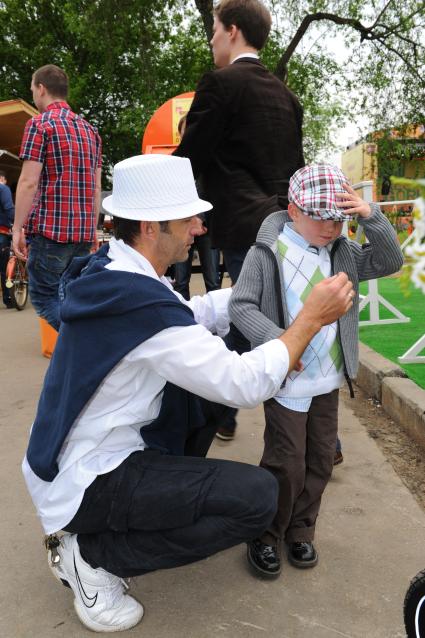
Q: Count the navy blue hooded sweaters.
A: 1